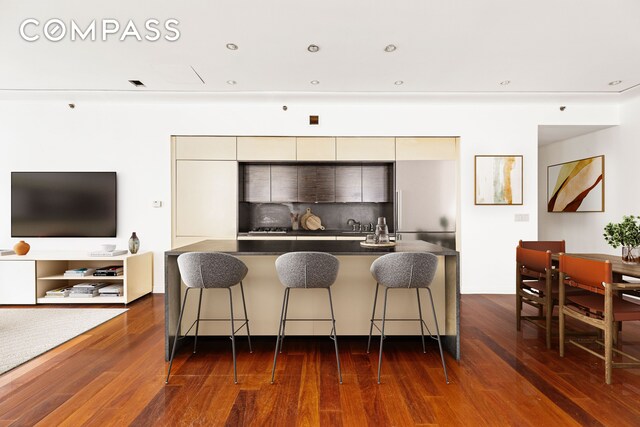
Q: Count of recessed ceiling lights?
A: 8